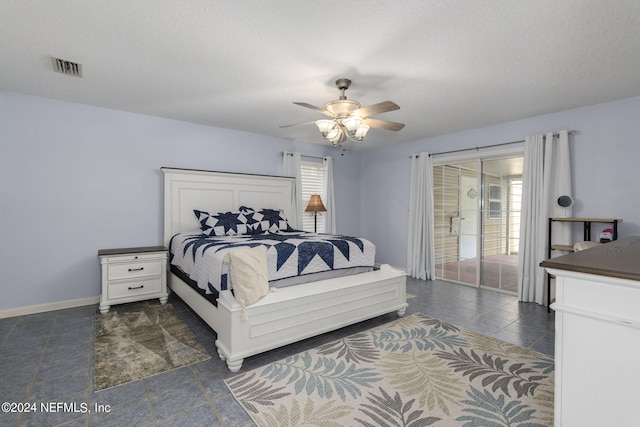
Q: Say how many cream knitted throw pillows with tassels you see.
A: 1